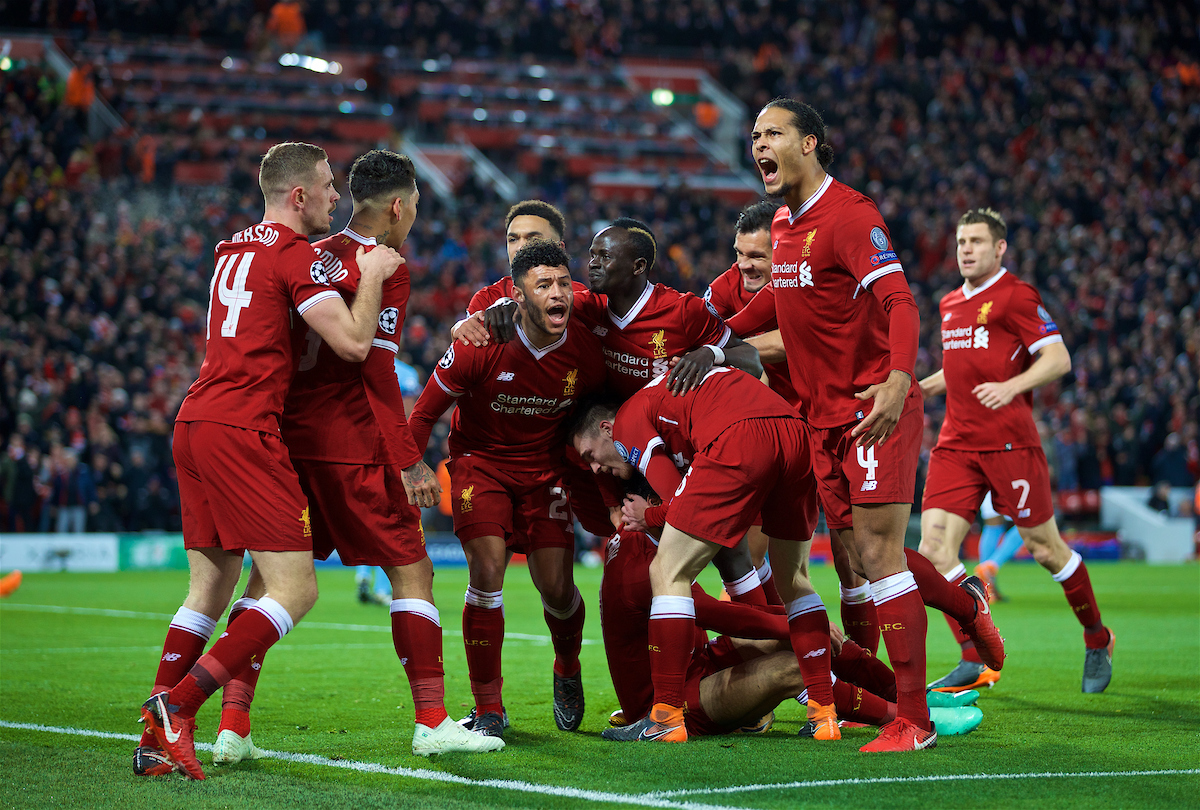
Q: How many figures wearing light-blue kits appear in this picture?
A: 2